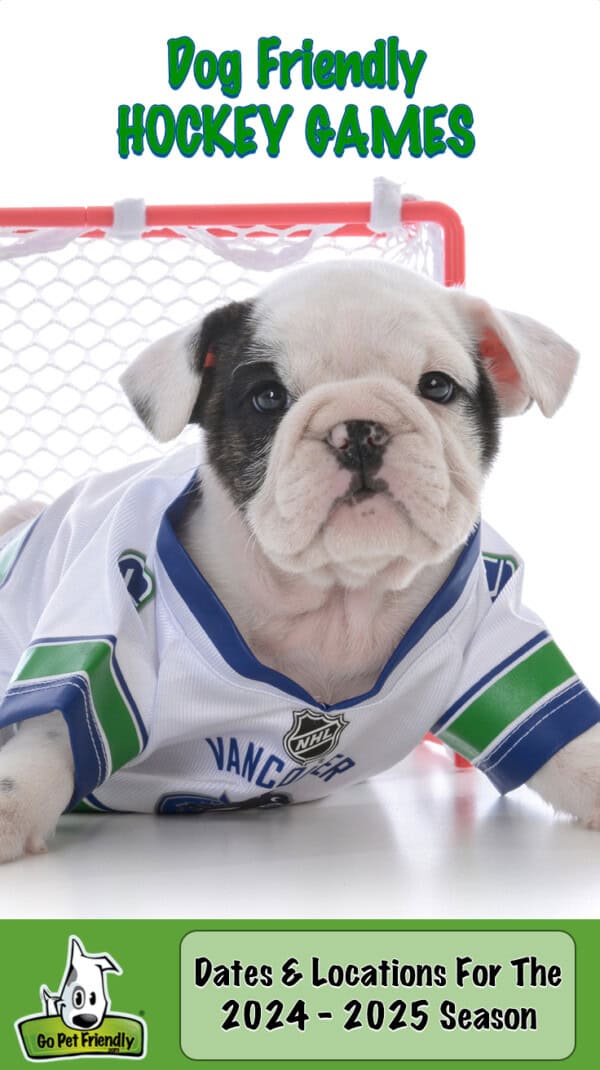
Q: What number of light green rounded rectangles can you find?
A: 1